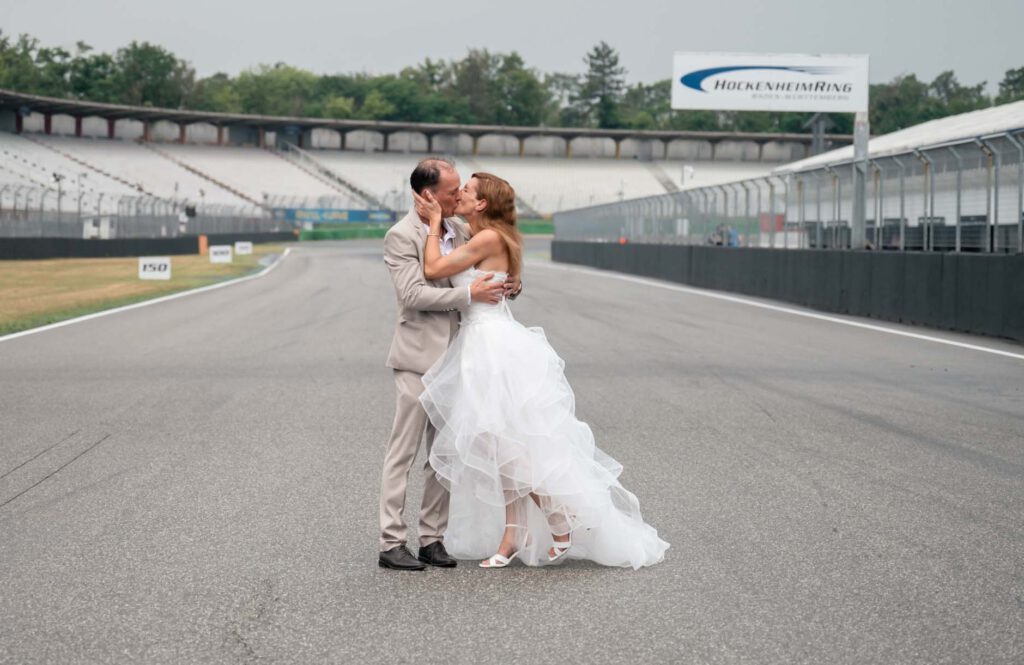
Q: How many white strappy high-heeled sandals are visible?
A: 2